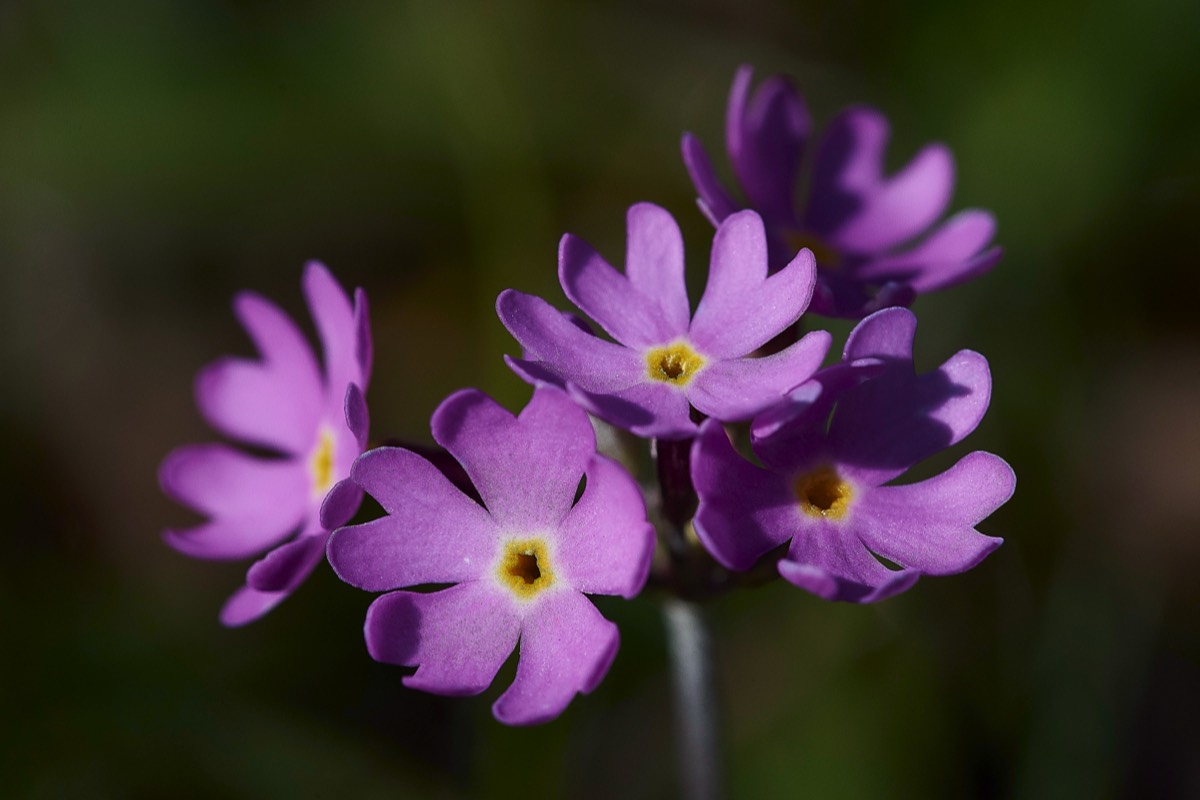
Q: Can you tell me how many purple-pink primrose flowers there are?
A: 5